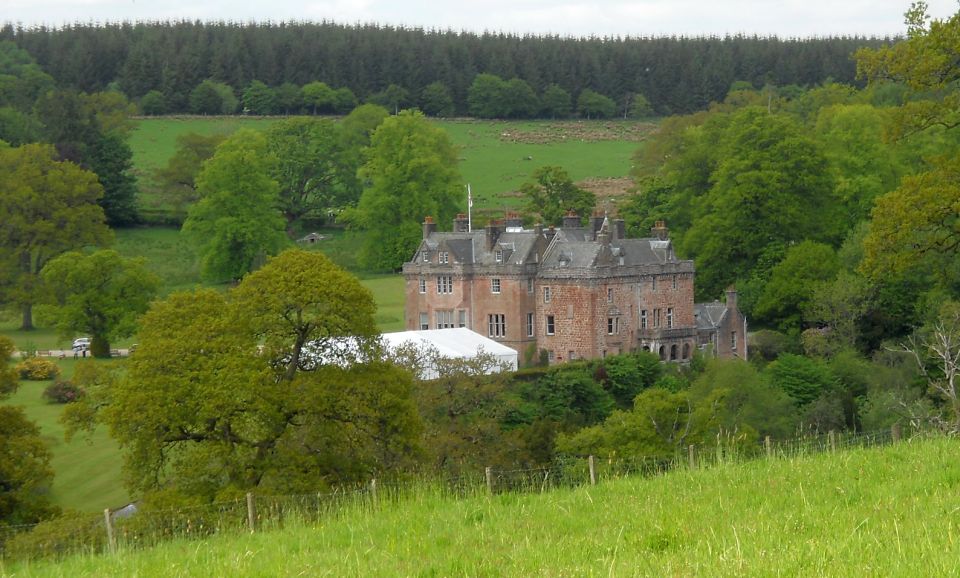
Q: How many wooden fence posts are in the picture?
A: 9